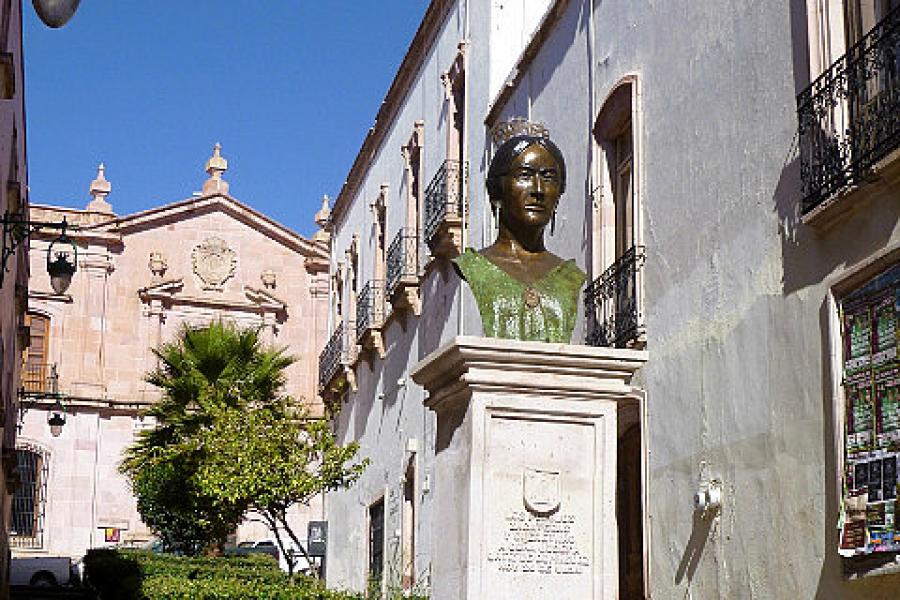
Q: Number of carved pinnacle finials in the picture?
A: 3